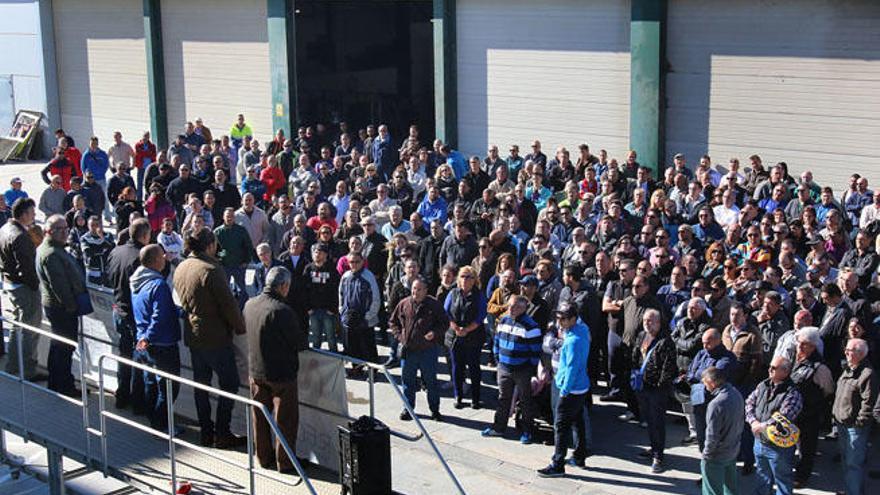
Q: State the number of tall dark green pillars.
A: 4